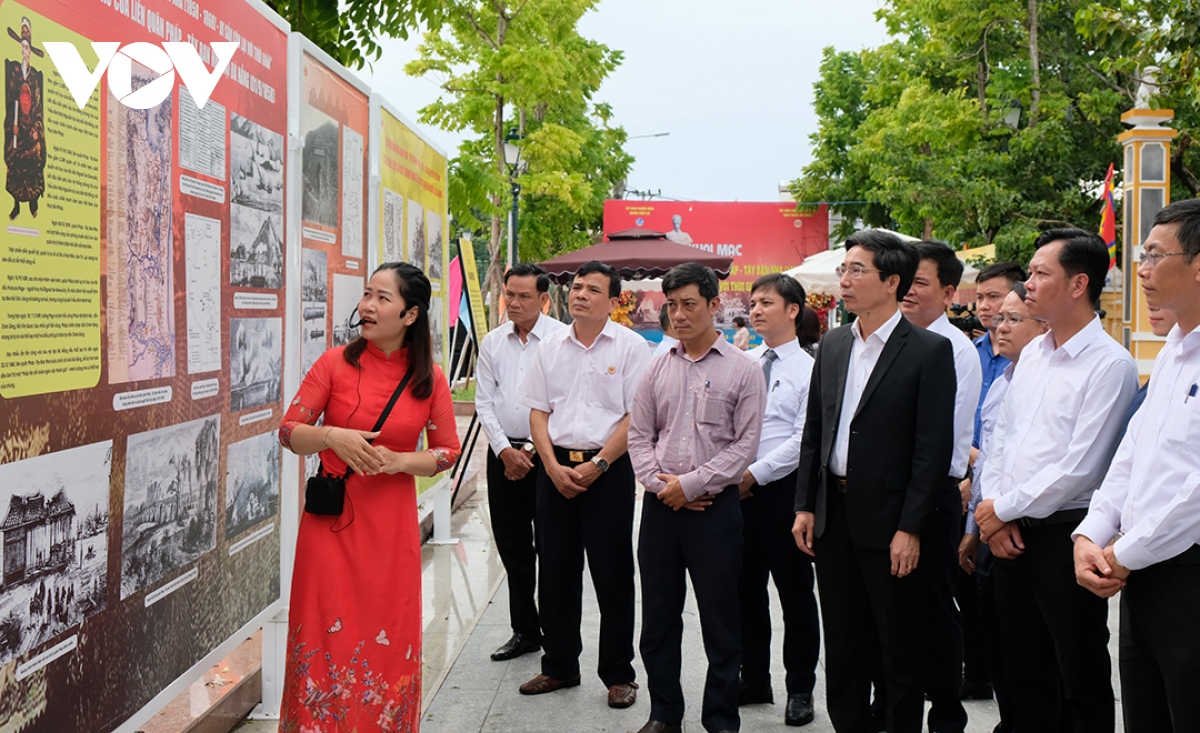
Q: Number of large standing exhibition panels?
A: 3